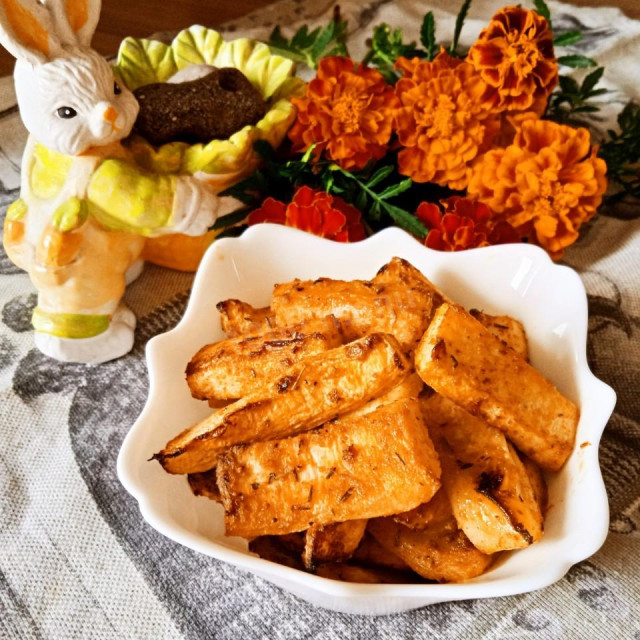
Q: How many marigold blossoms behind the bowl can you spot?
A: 6